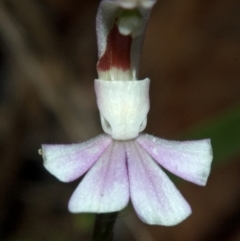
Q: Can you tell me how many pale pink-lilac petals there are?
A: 4